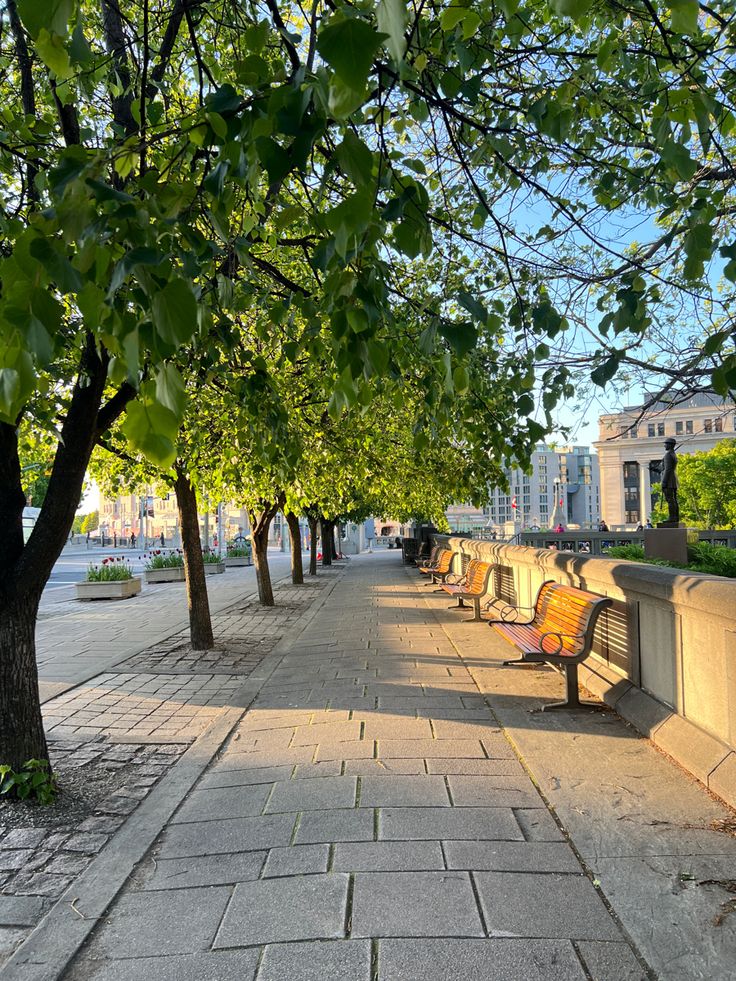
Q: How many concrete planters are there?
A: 4